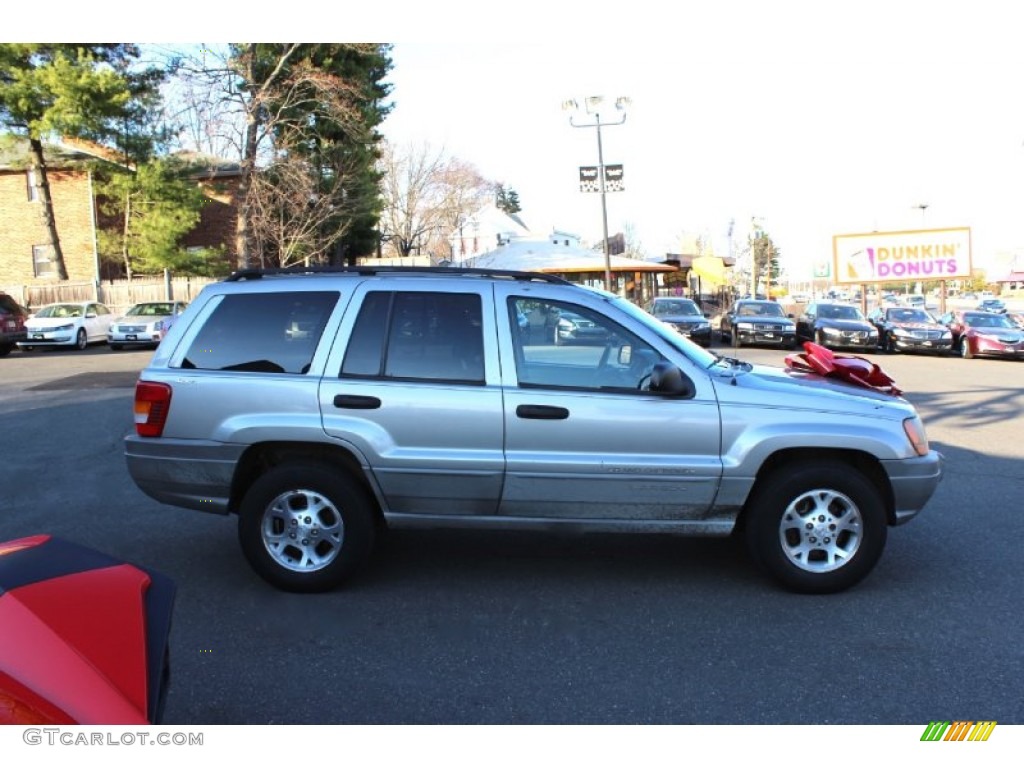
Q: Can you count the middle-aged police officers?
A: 0